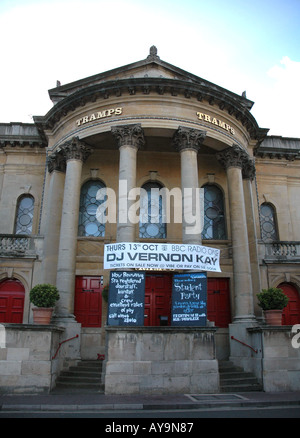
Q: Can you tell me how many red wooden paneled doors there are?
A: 5